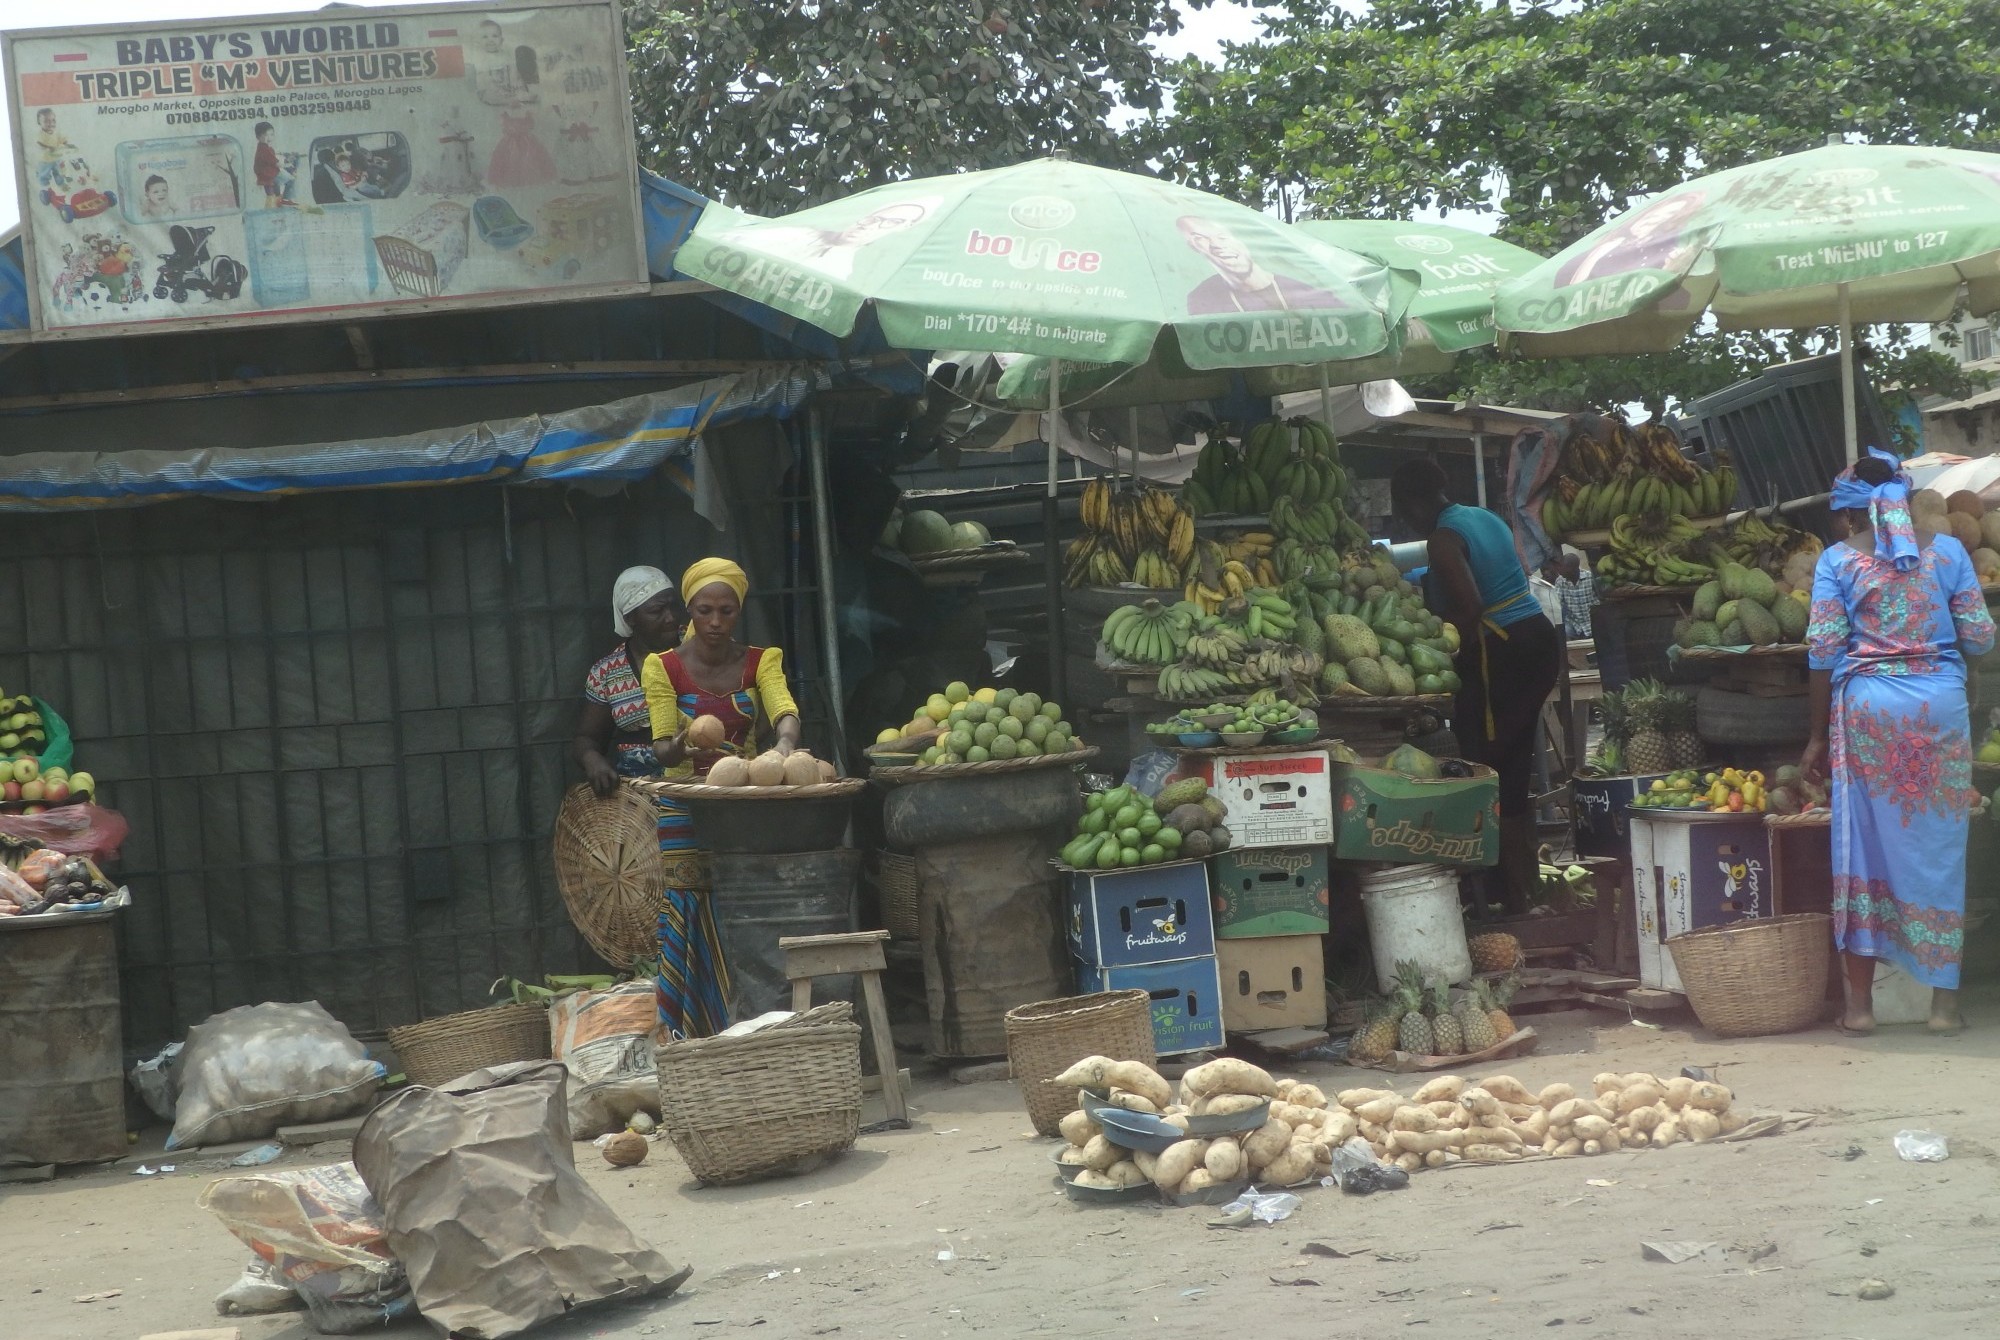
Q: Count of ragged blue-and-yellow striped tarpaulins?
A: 1